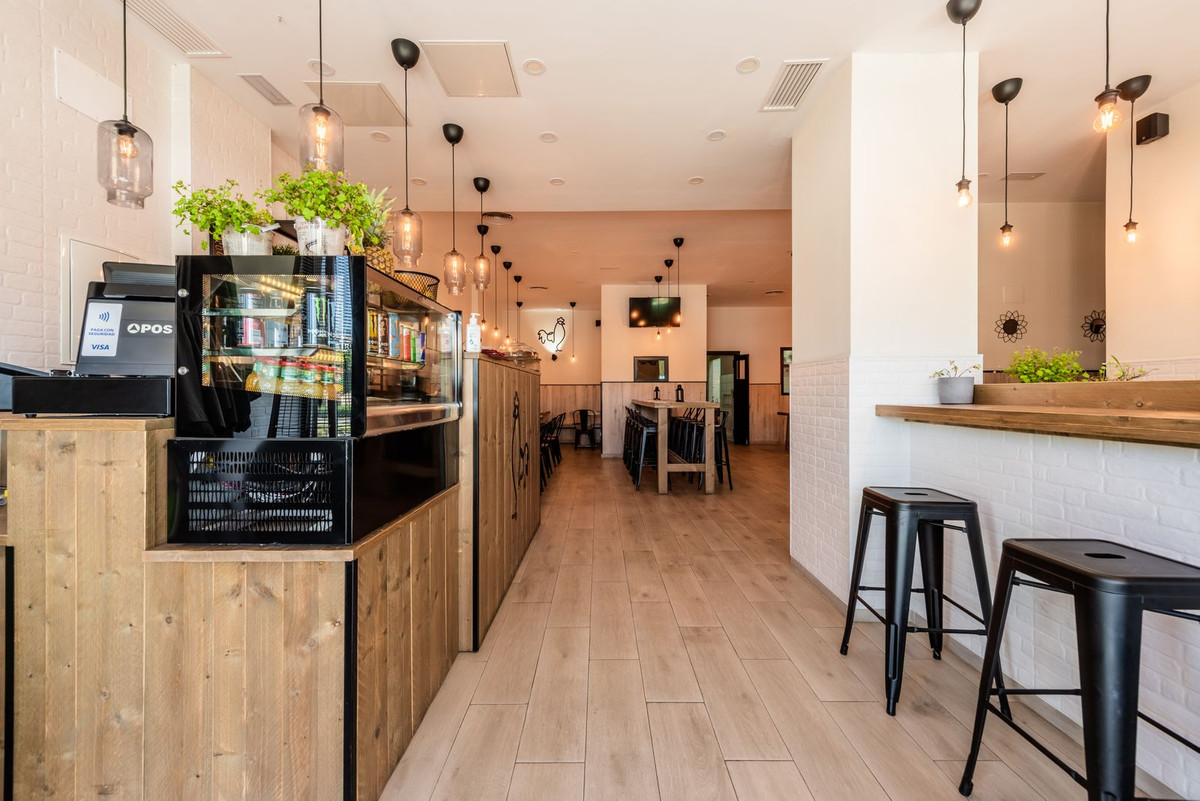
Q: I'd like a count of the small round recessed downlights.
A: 9